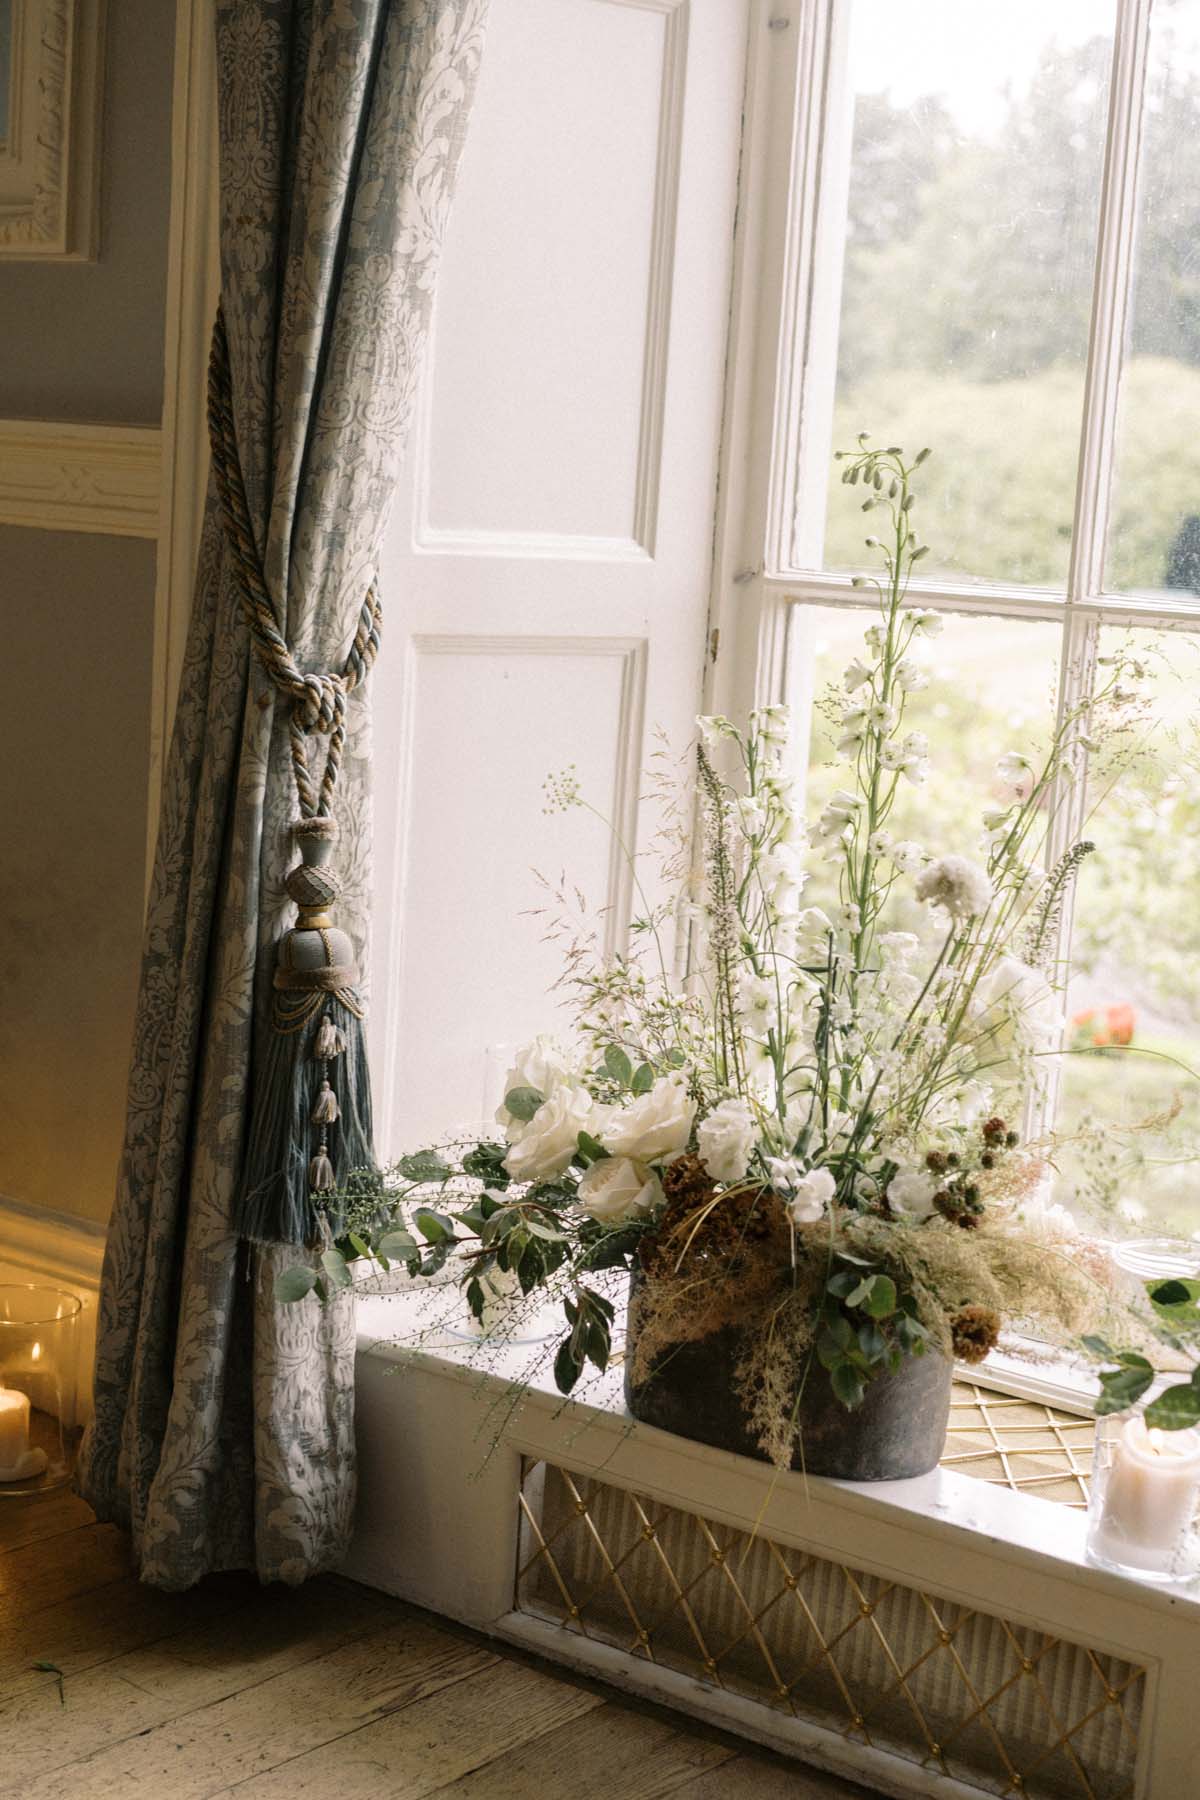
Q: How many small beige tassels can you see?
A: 4